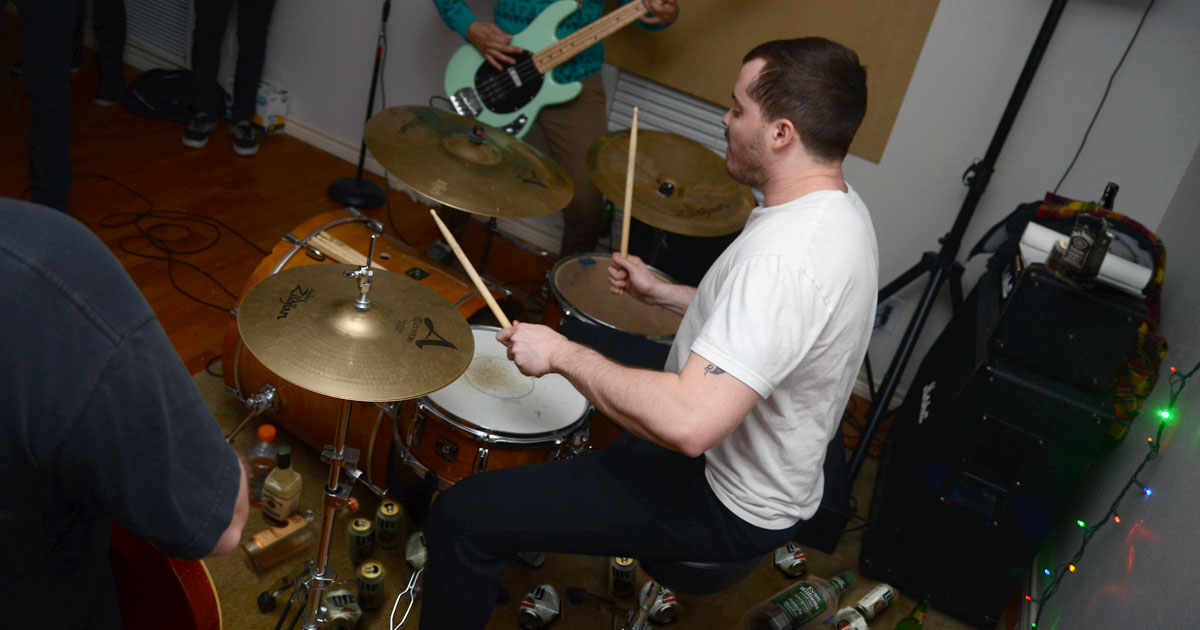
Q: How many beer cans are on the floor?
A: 11